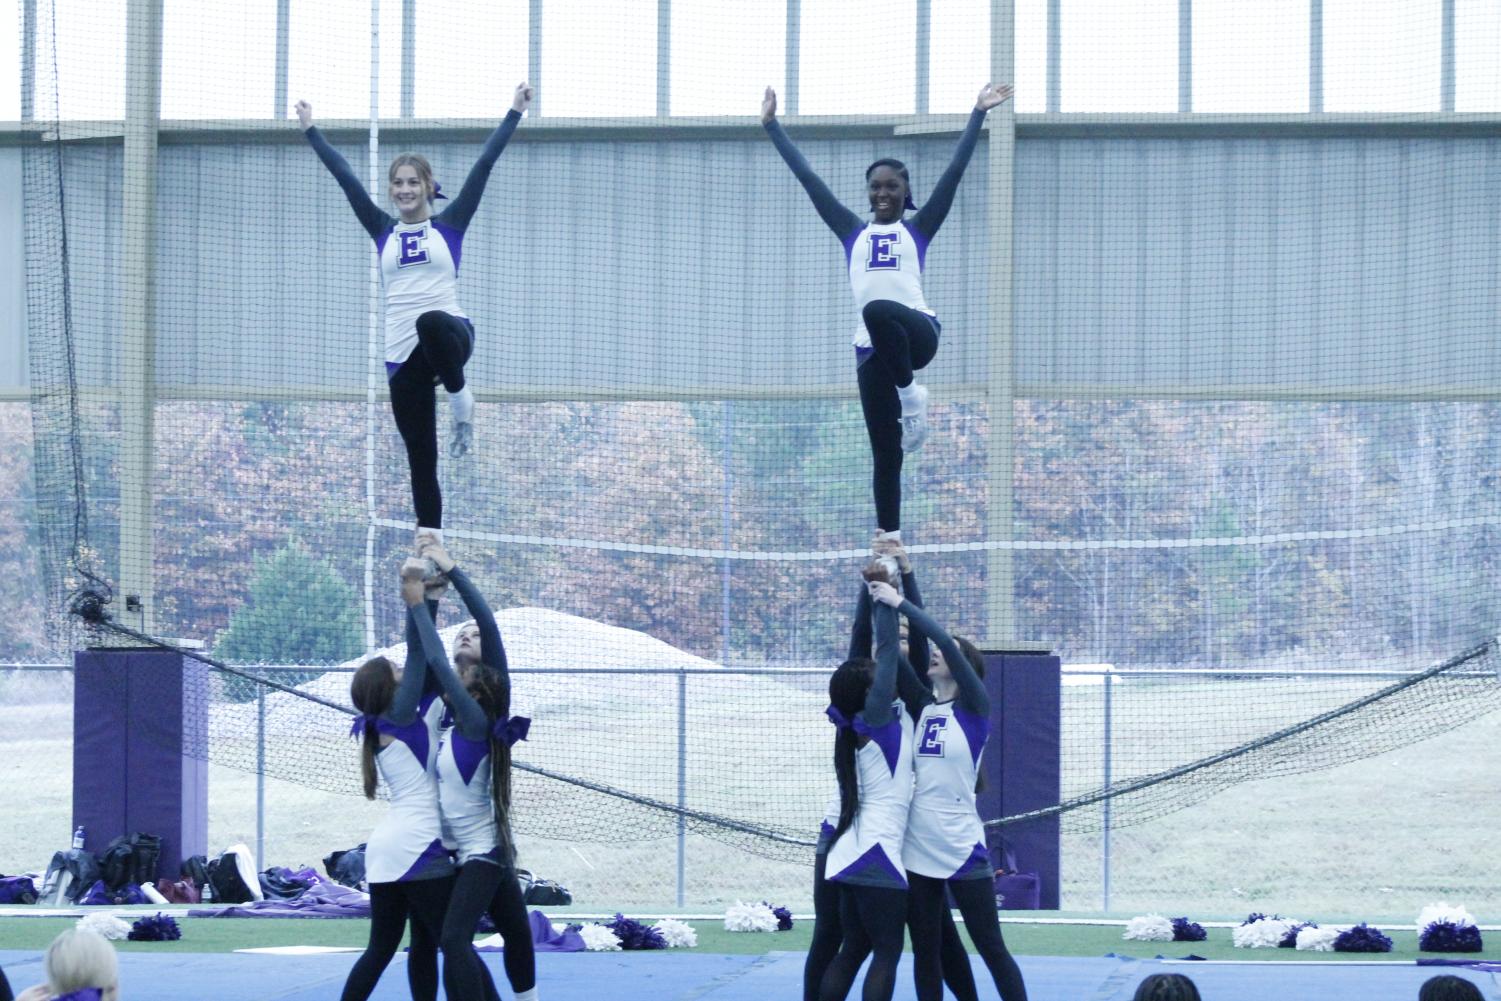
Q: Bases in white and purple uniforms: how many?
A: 6